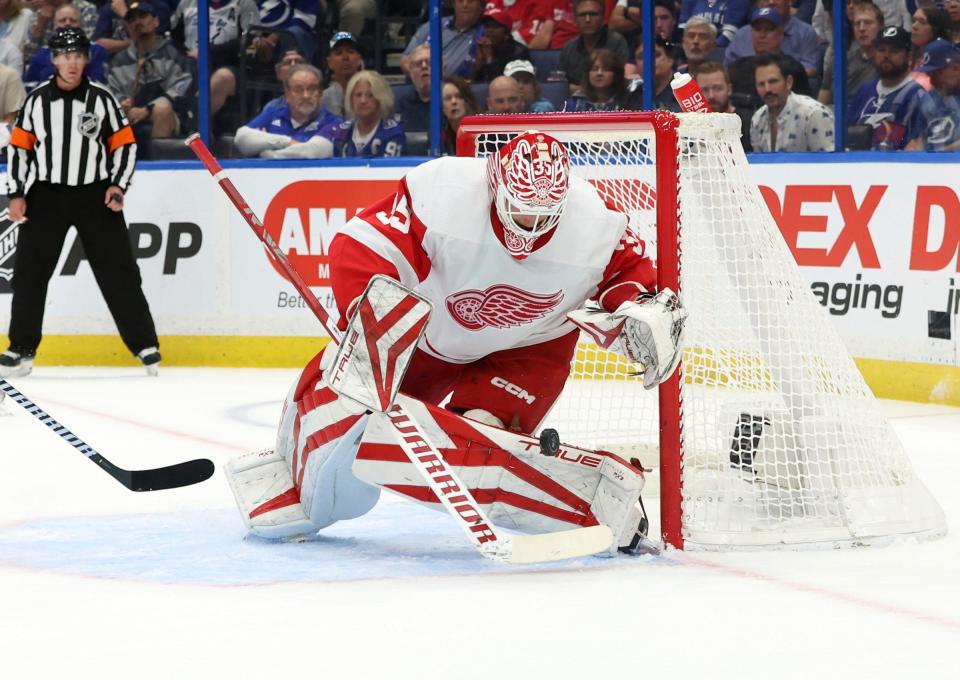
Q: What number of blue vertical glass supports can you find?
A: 4